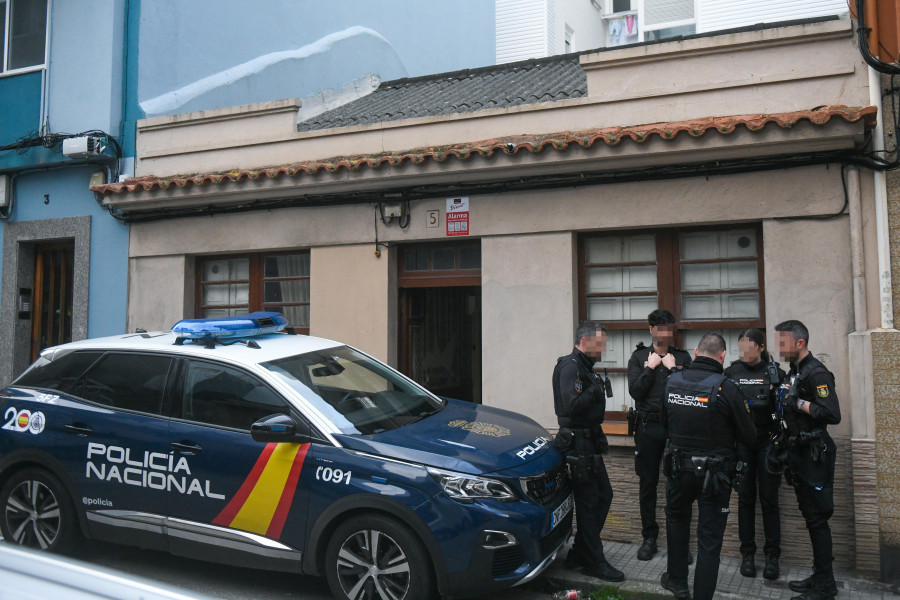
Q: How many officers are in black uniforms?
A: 5